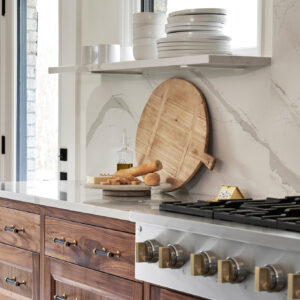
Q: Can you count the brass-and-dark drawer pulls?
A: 5